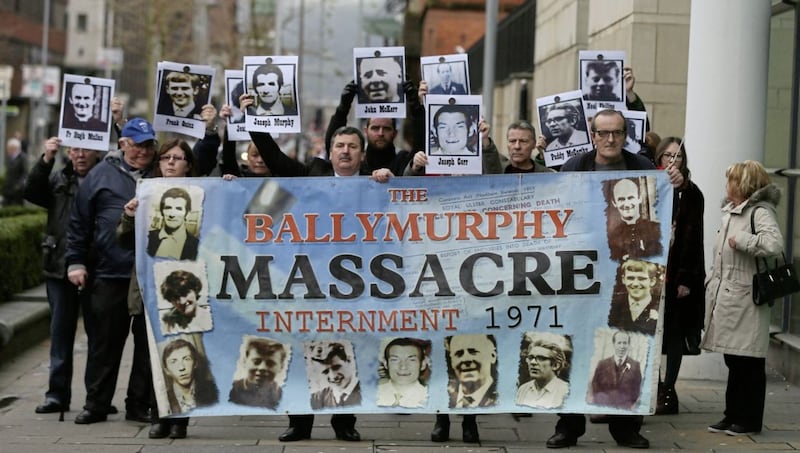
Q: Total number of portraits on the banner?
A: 11